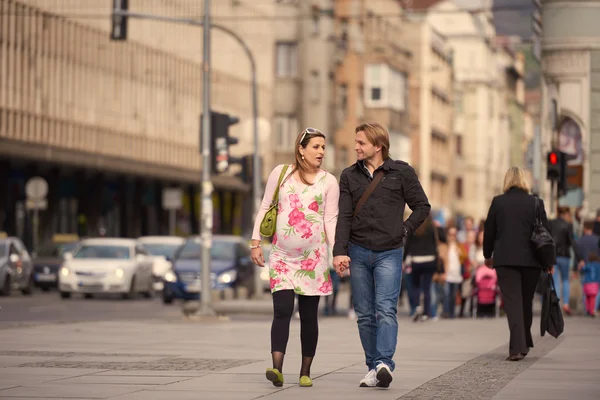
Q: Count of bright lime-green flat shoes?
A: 2